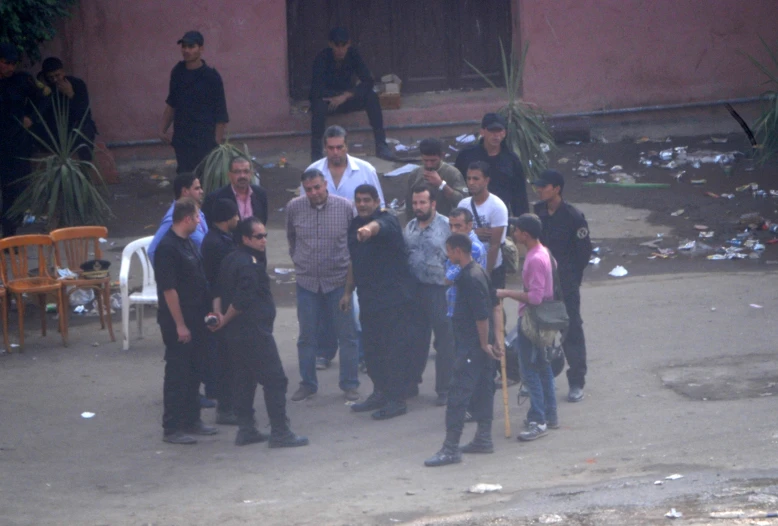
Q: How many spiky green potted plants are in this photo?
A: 4